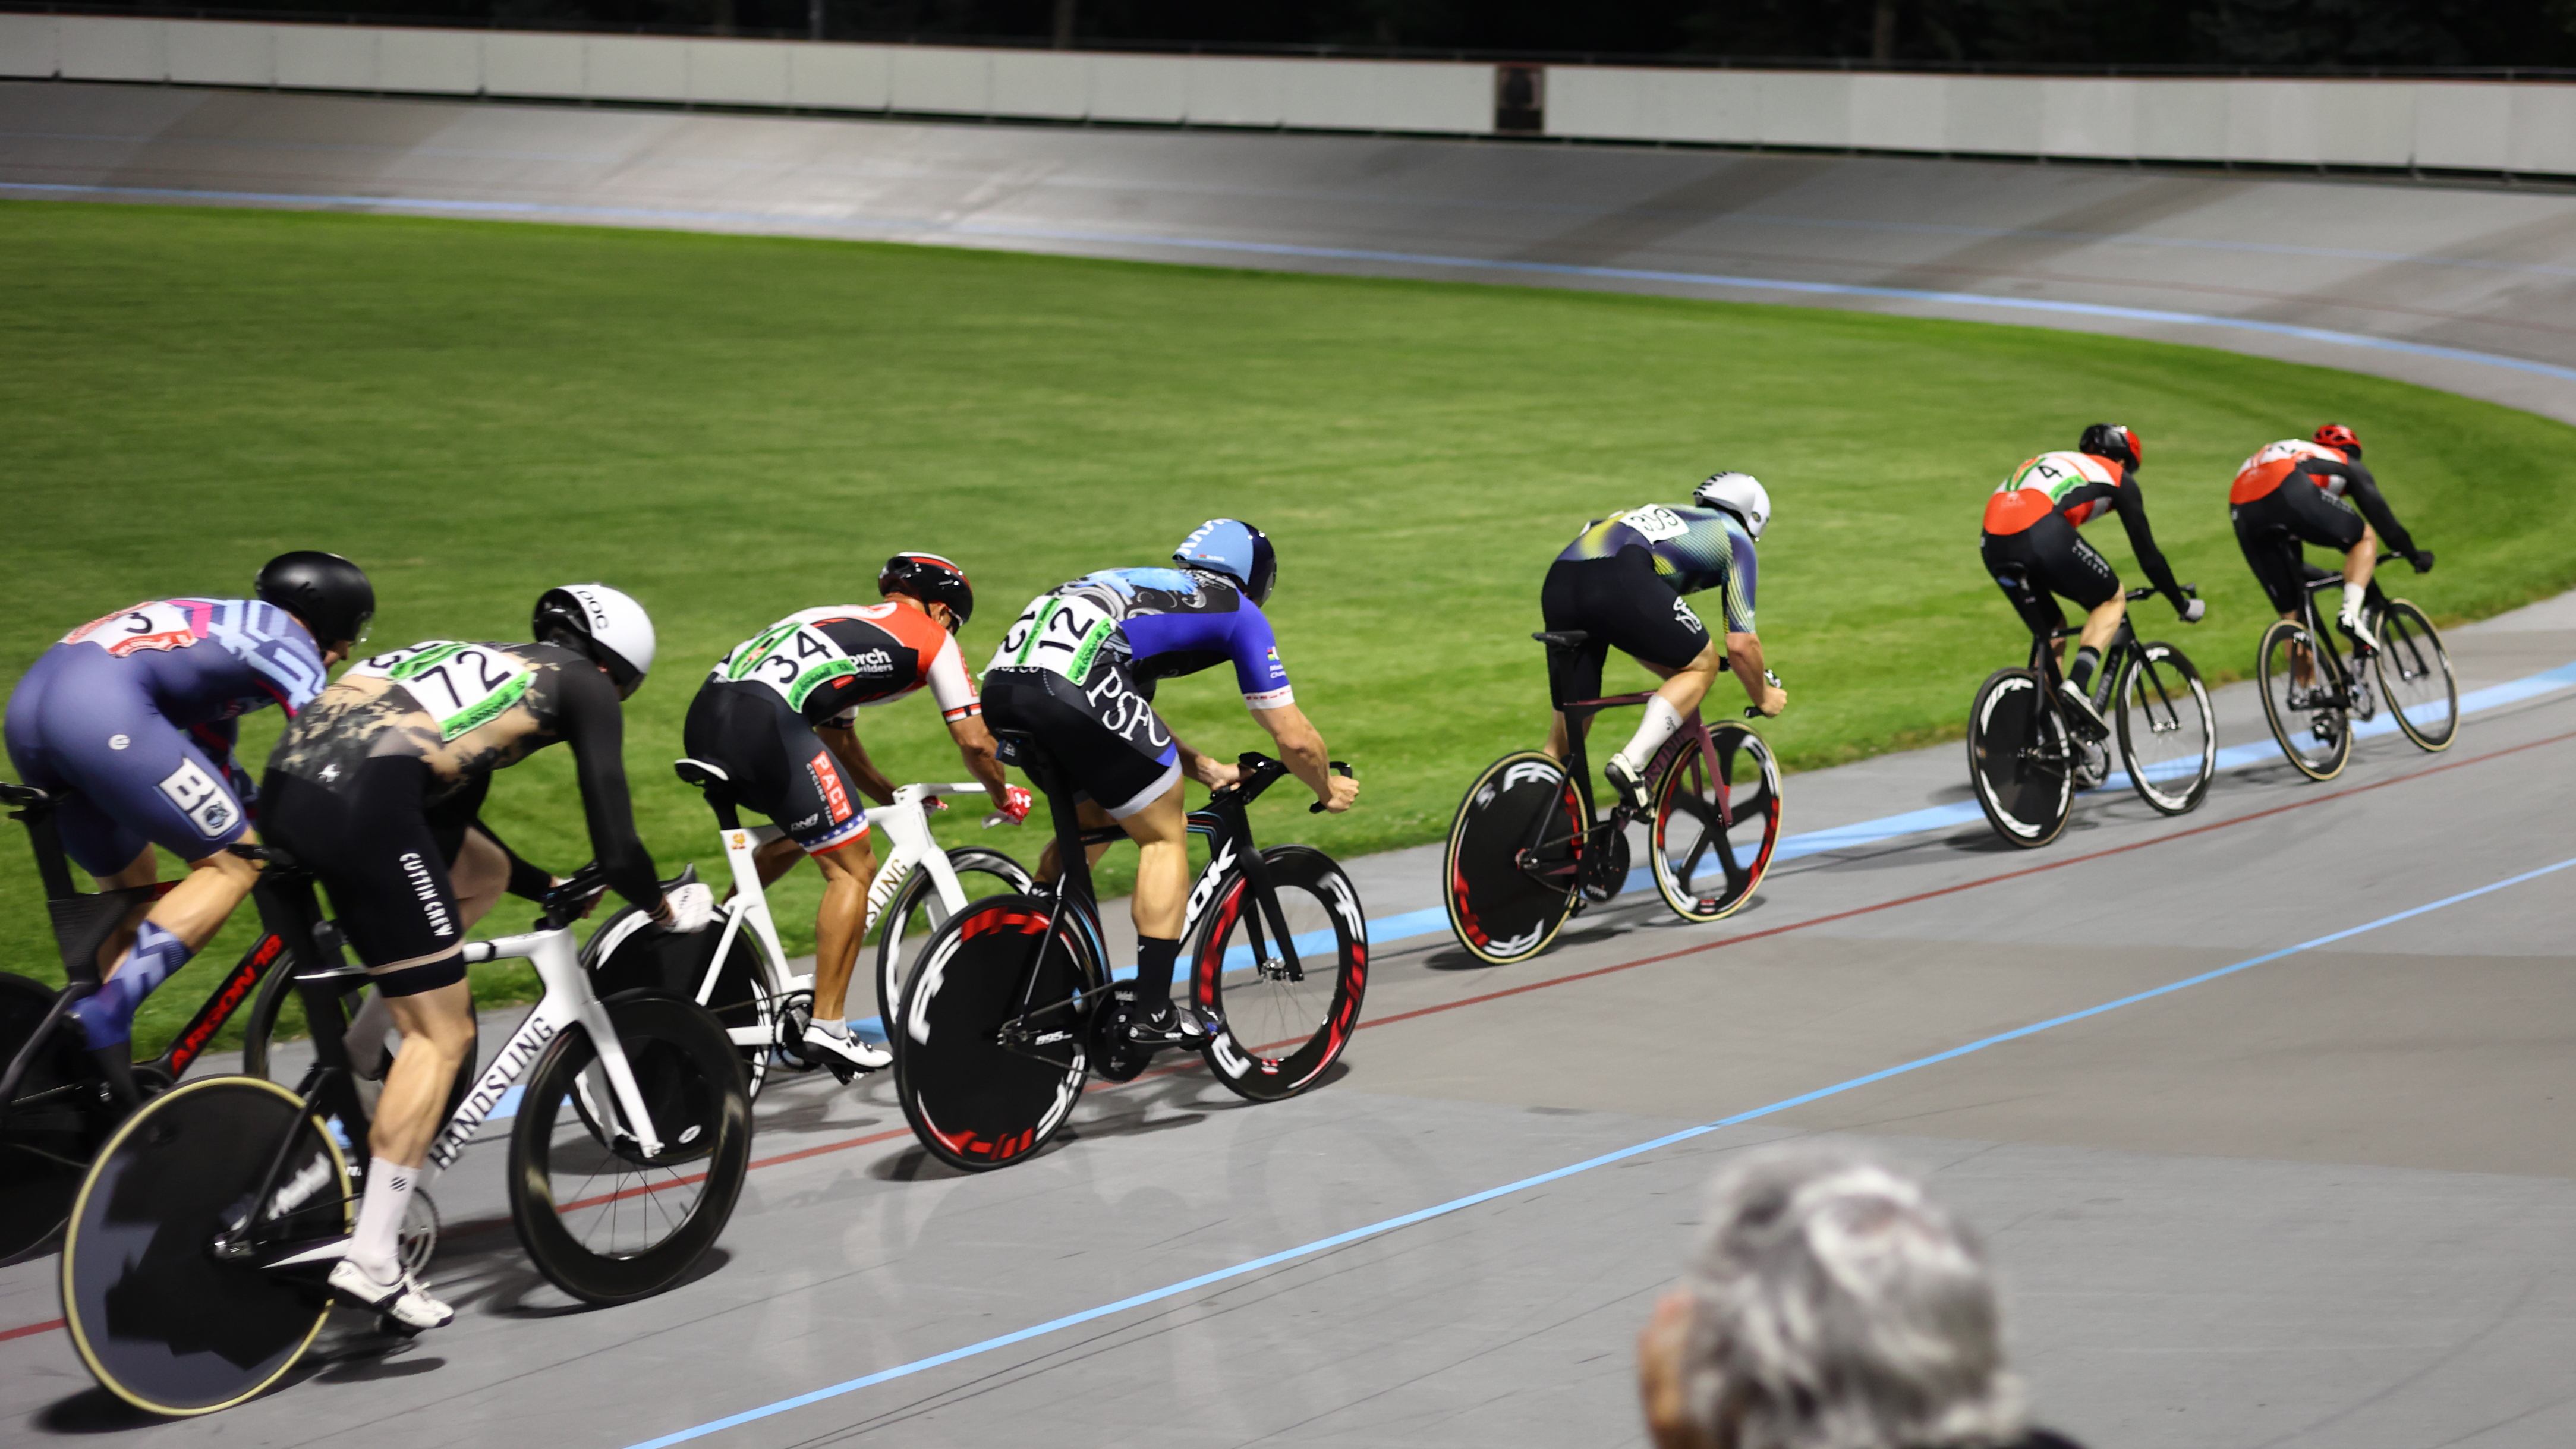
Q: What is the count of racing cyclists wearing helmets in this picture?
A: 7